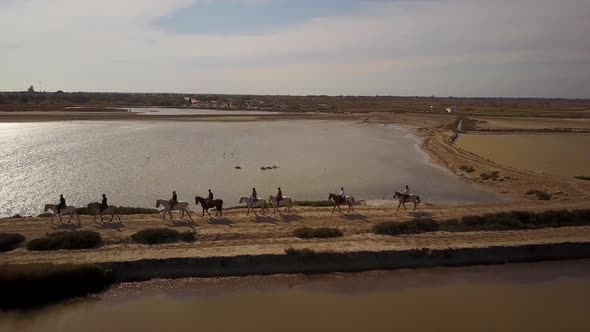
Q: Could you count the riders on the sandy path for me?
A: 8